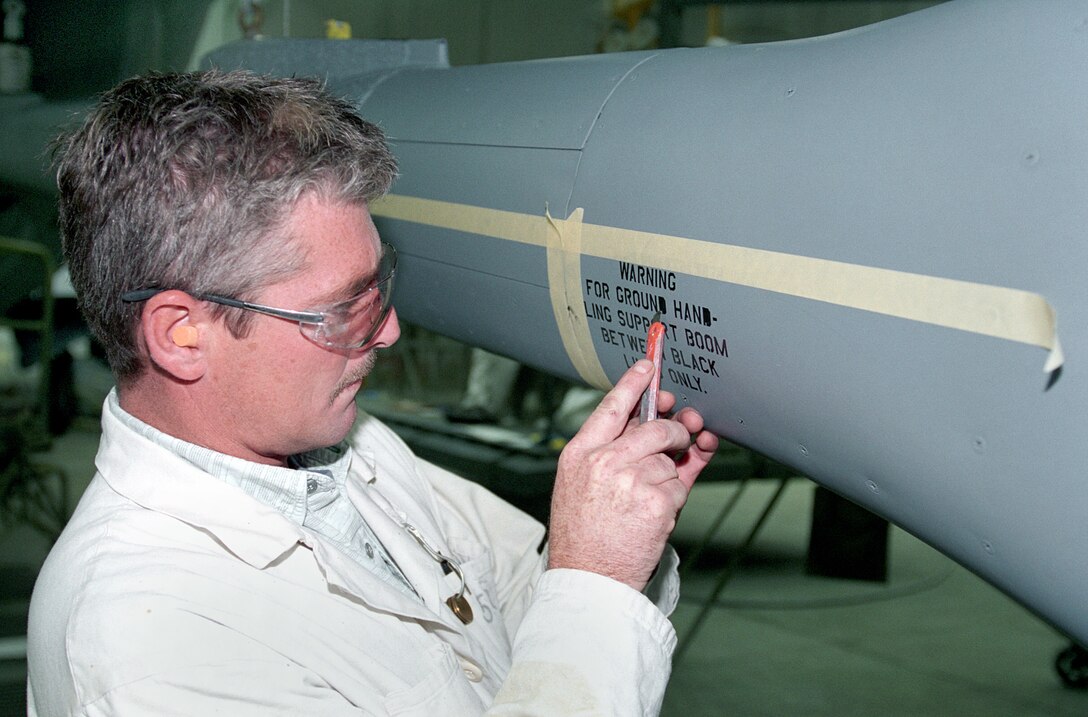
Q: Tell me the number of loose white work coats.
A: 1